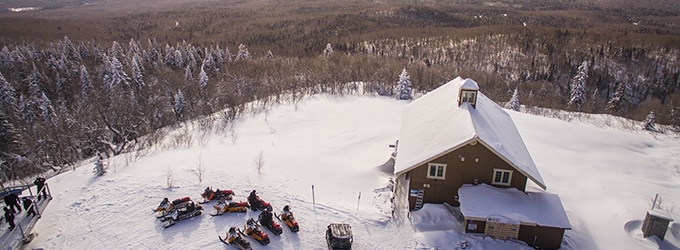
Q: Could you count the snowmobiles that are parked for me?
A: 9